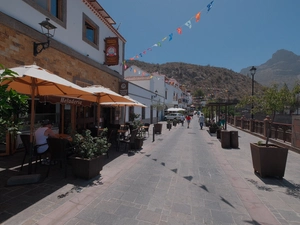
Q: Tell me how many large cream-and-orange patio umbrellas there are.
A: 3